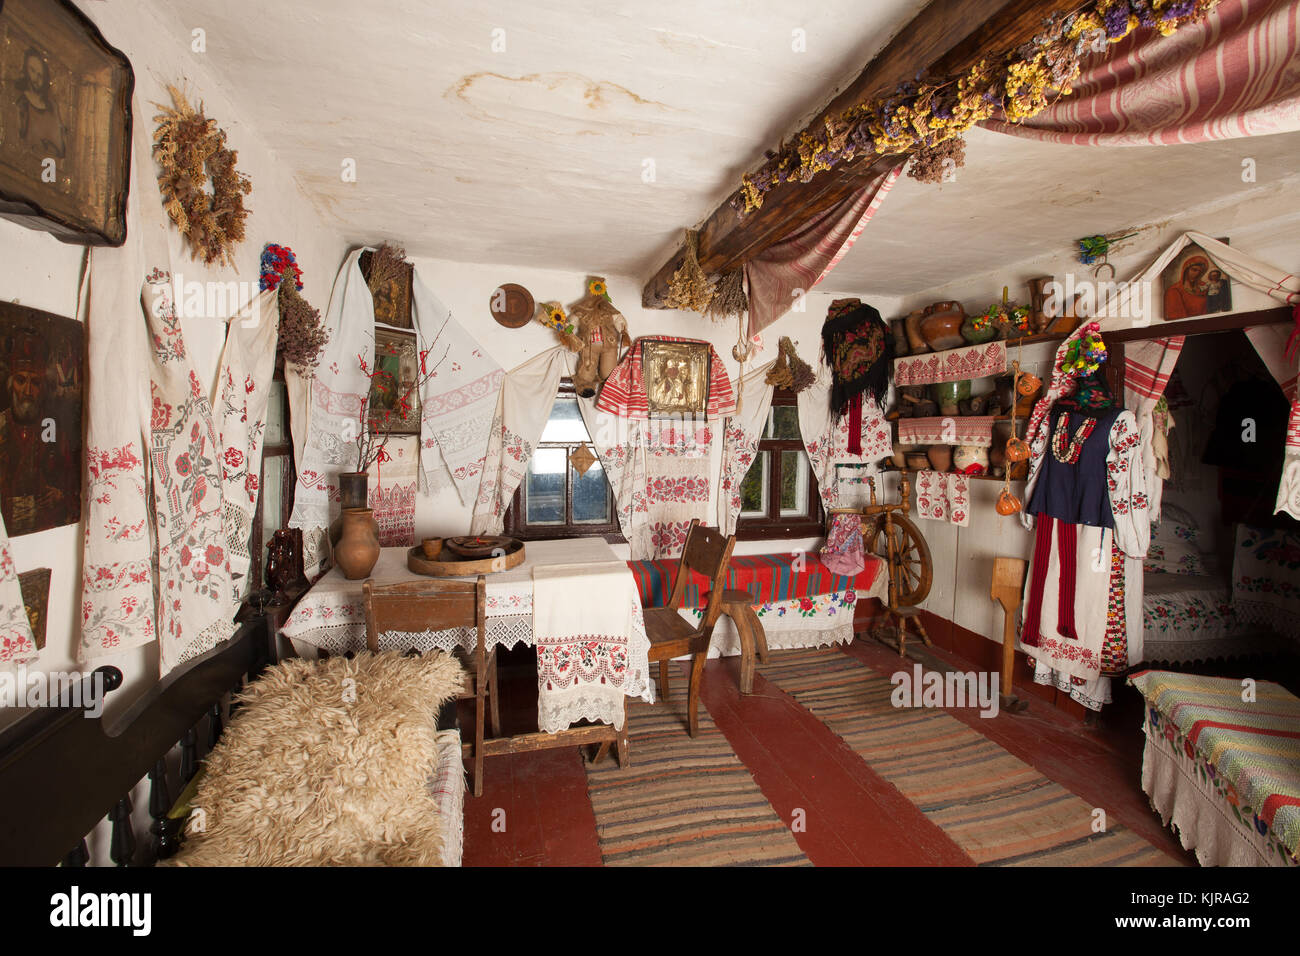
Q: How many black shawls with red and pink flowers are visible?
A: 1